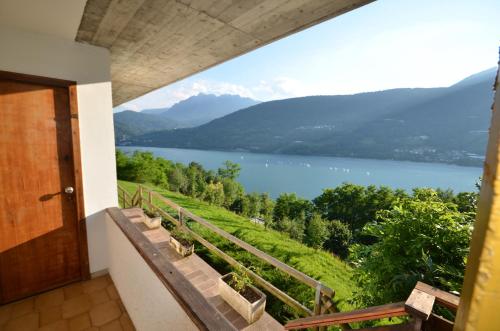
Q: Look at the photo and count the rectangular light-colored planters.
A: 3